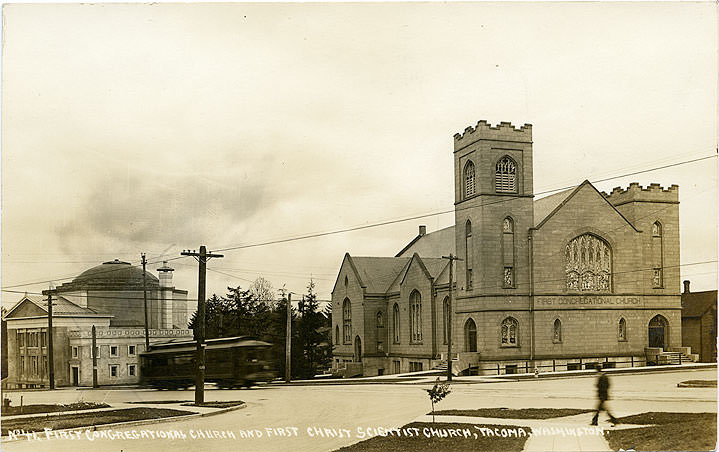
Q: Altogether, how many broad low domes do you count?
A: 1